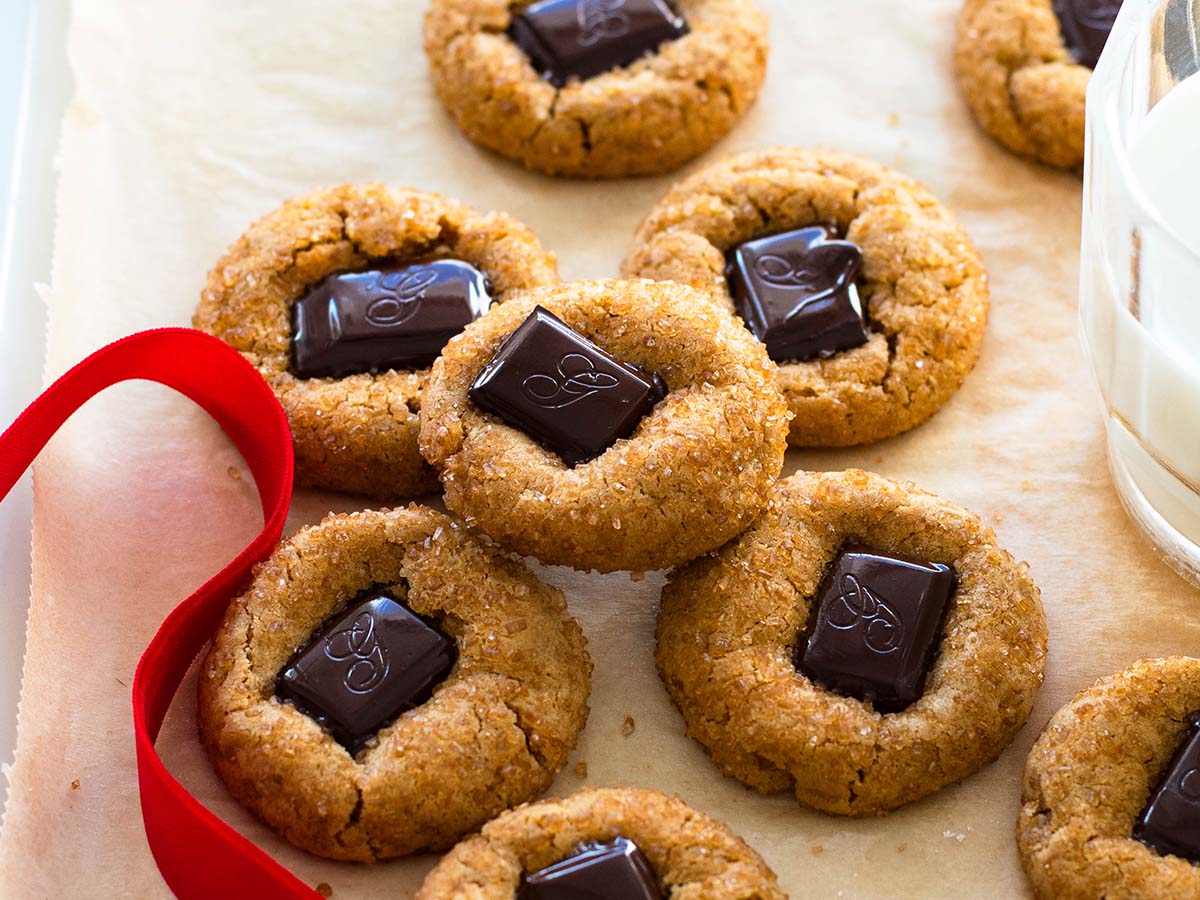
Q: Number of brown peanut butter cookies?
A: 9